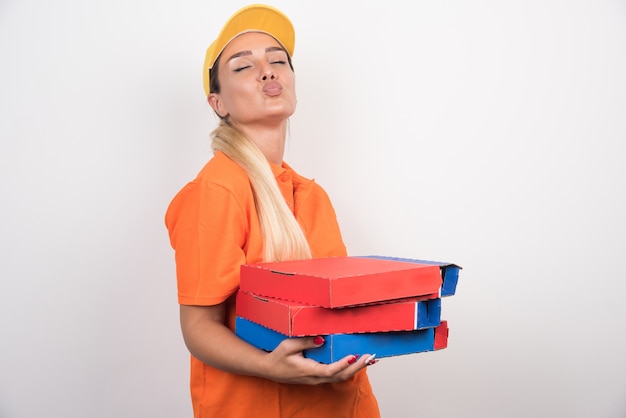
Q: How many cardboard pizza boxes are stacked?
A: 3